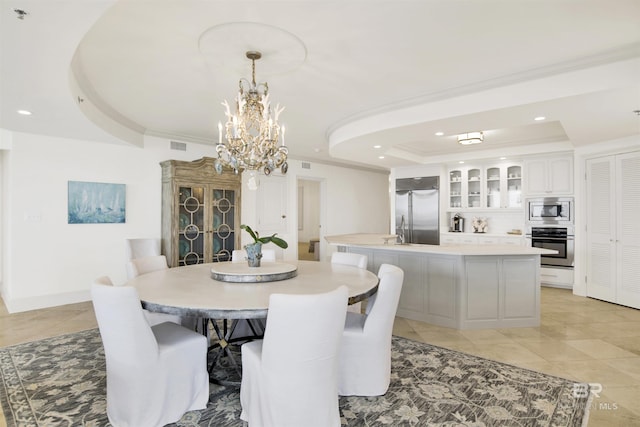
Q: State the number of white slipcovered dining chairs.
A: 7